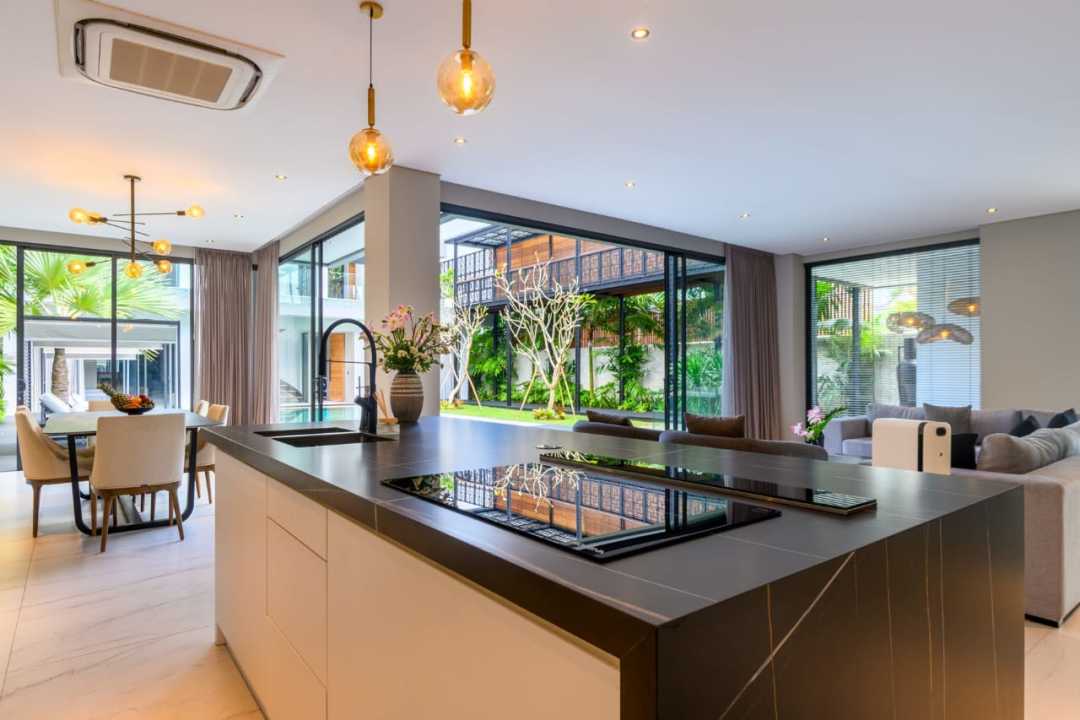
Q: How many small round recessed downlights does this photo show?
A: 9